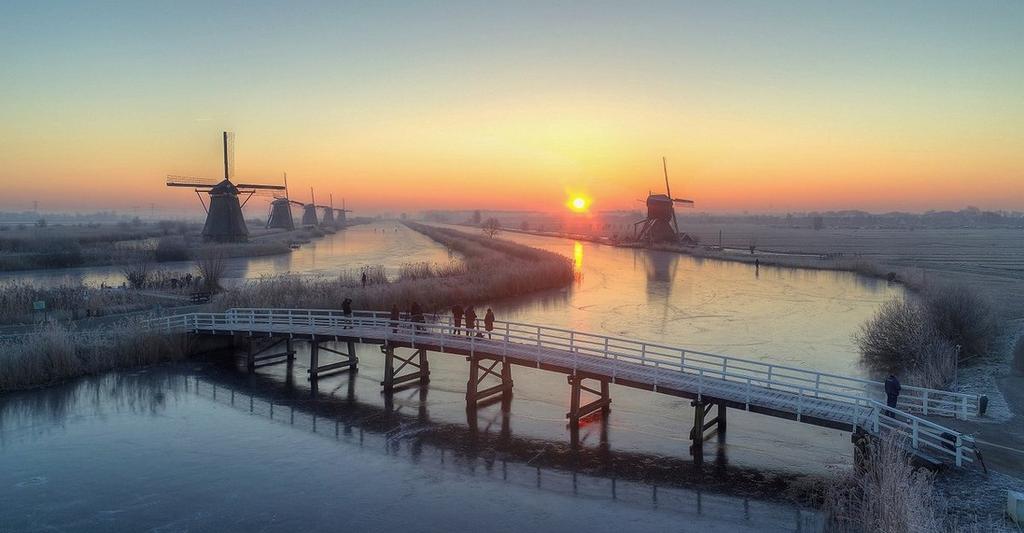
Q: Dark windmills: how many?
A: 6